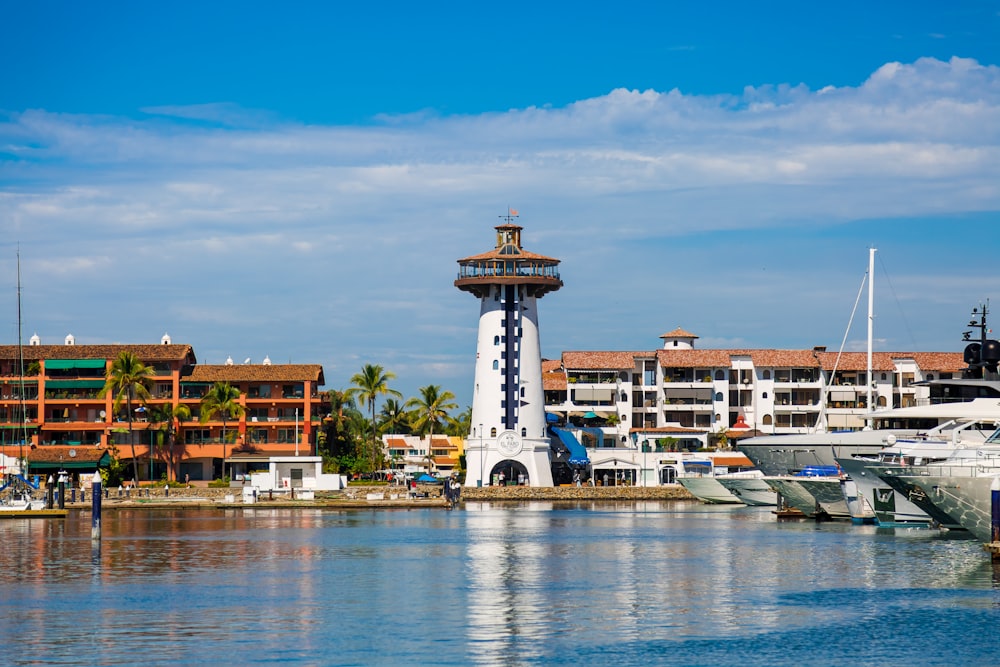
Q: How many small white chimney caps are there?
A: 5